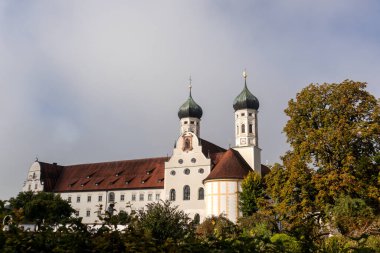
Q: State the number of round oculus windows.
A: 5